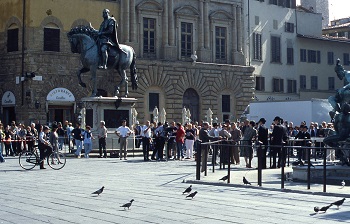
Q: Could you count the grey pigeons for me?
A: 9